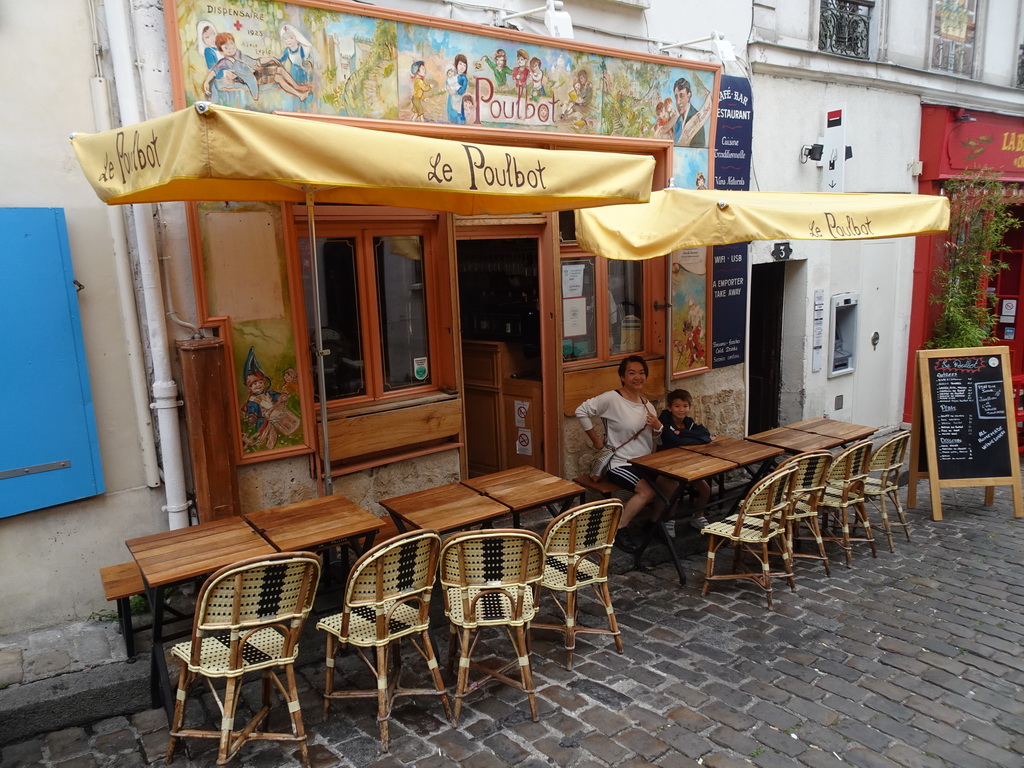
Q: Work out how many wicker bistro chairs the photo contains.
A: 8